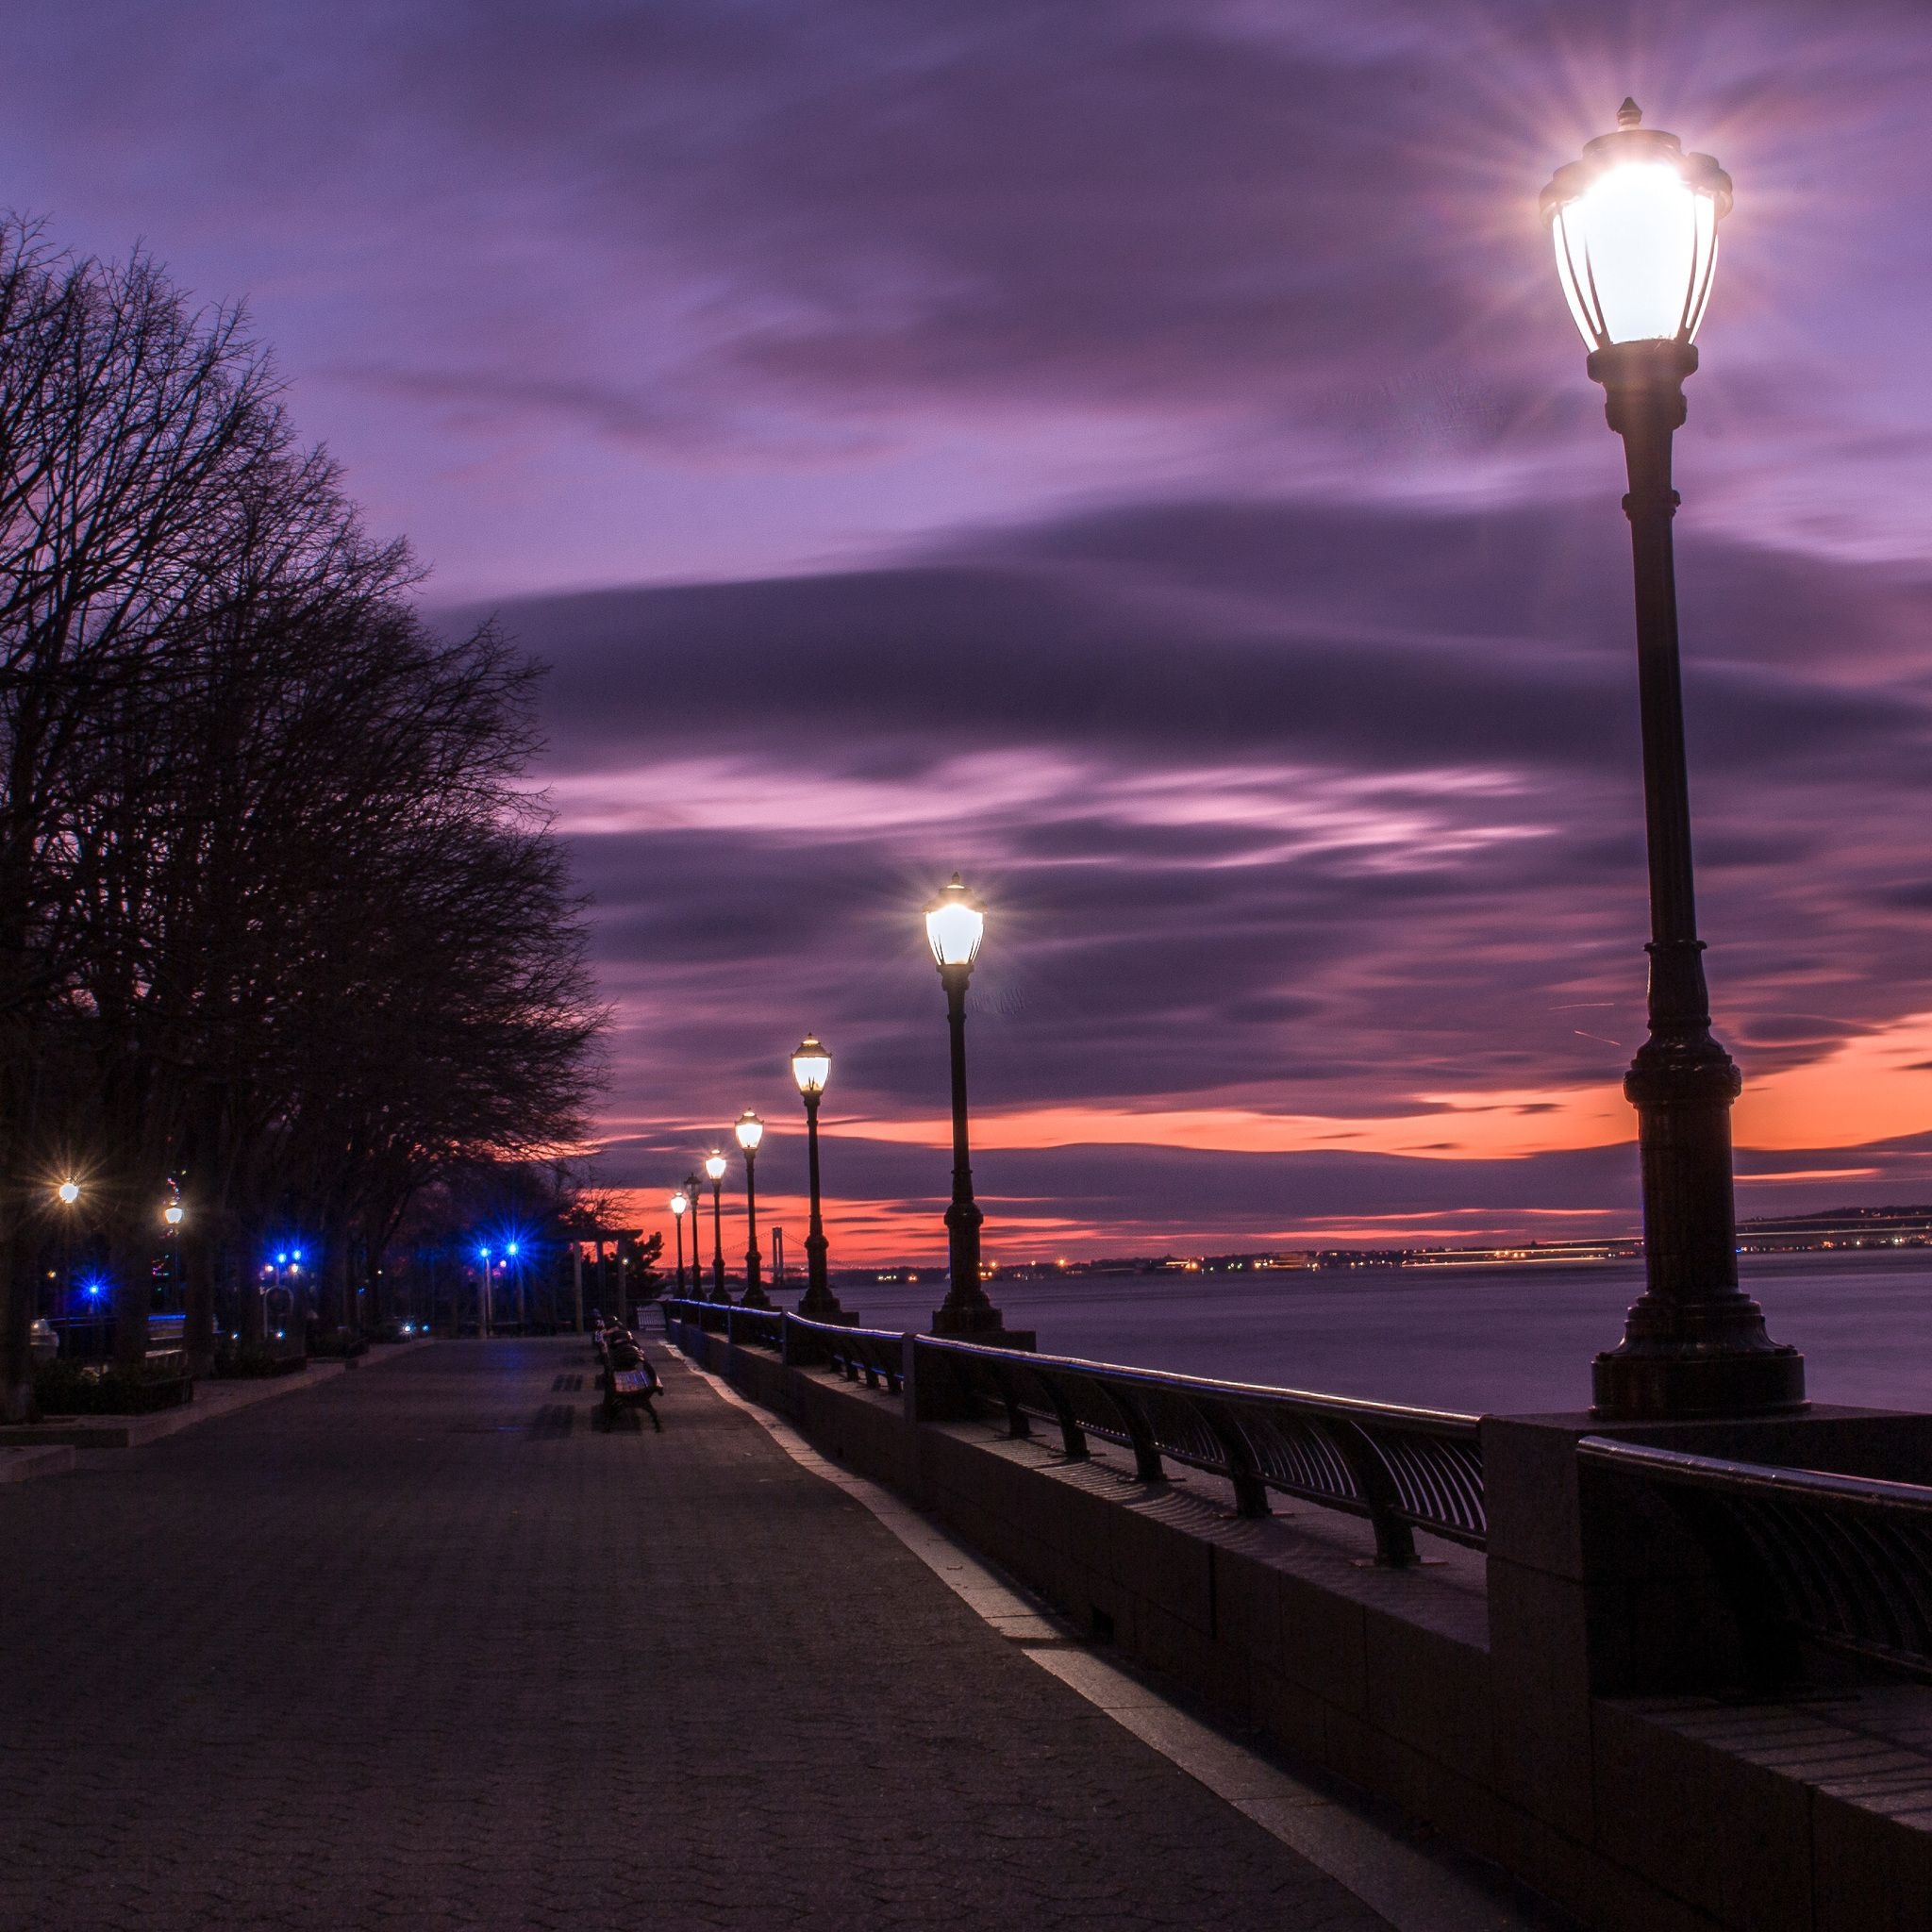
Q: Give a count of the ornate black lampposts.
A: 7